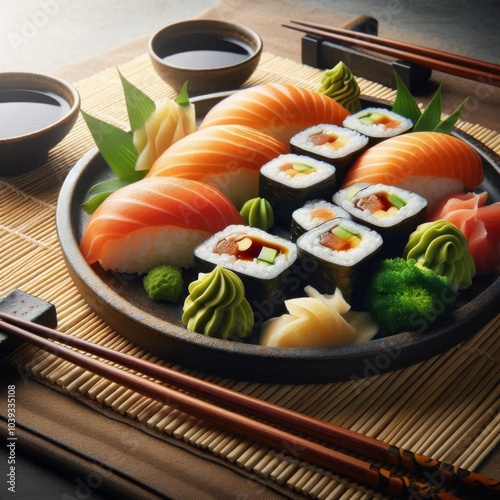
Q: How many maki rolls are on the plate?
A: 7